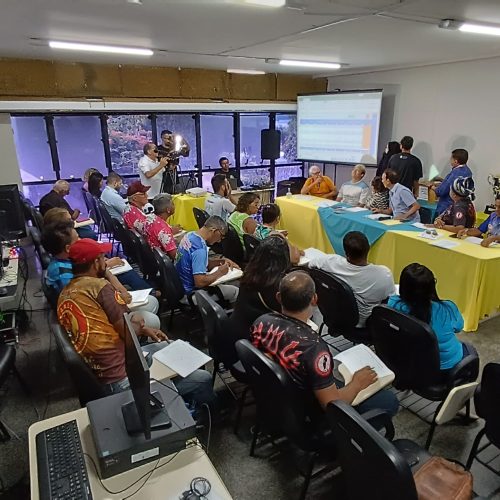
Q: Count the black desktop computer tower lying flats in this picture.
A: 1